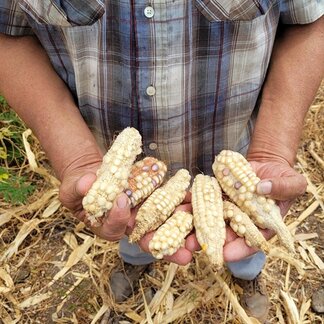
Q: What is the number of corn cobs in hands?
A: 7